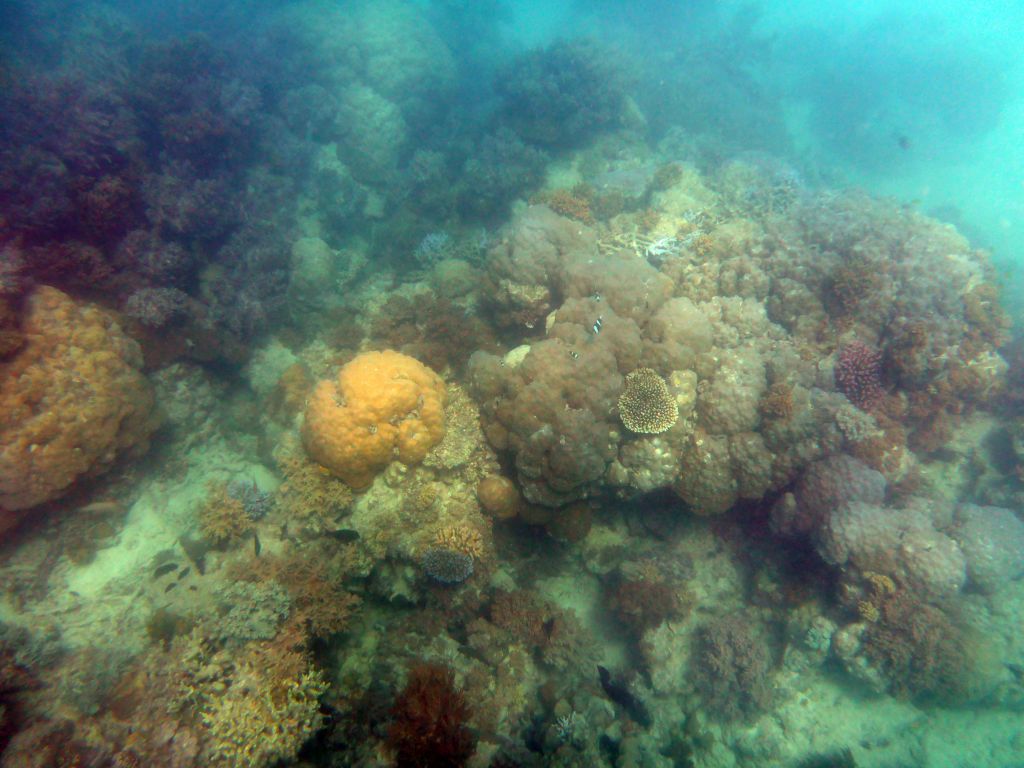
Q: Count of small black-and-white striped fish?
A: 3